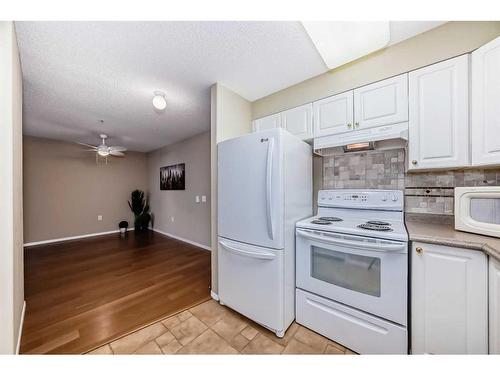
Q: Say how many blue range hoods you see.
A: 0